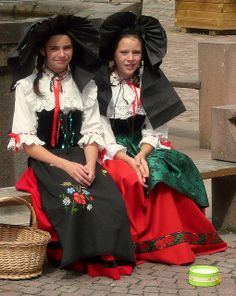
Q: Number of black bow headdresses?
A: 2